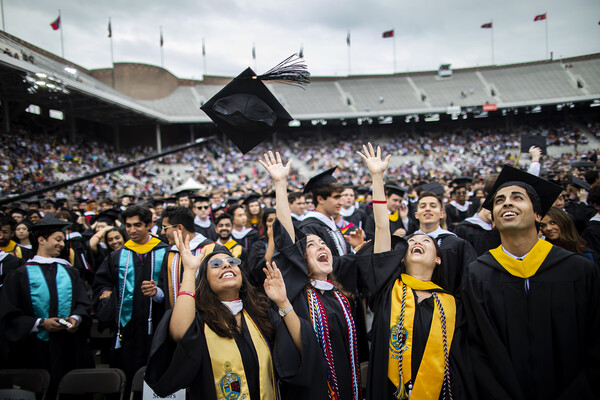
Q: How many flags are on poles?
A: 10